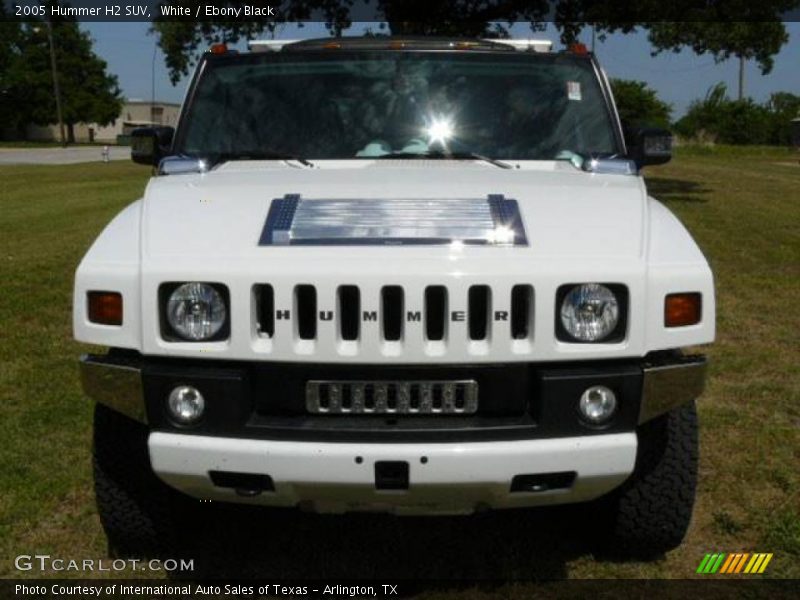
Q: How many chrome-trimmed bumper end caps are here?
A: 2